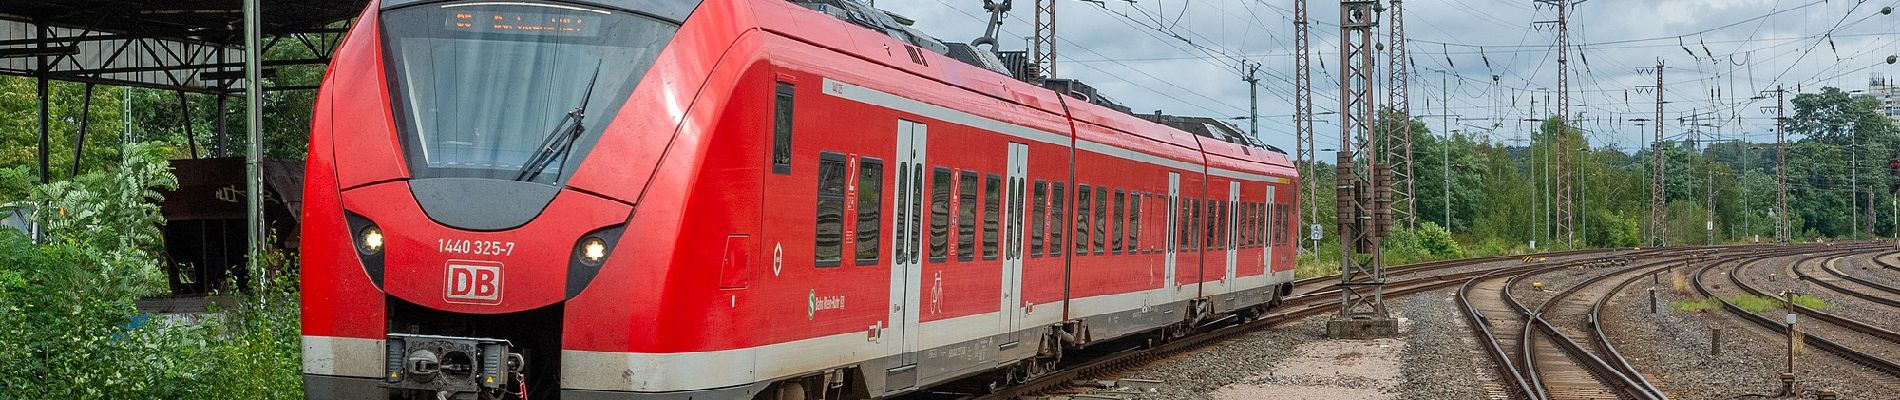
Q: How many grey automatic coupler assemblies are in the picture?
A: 1